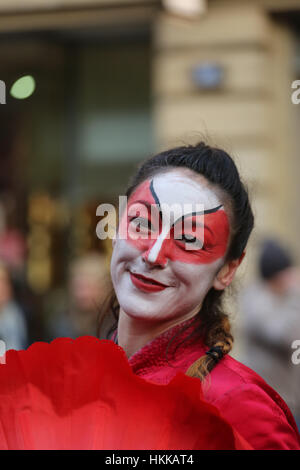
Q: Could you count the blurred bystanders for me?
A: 3